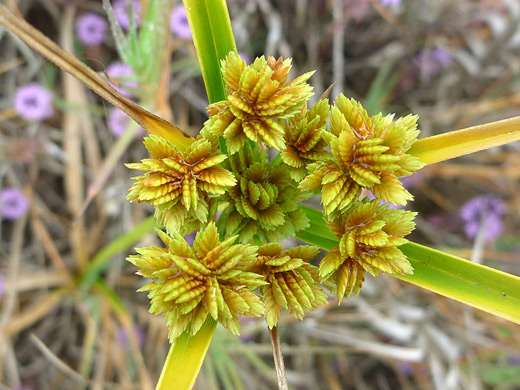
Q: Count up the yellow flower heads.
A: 8